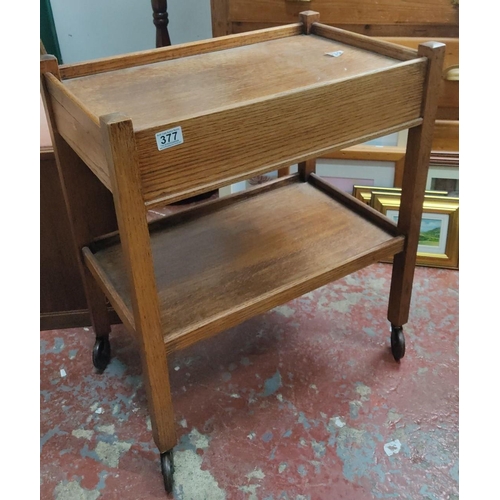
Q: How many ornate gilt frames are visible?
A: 2